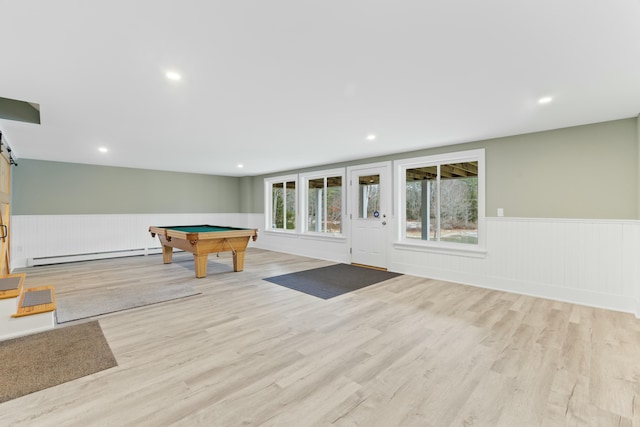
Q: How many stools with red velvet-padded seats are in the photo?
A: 0